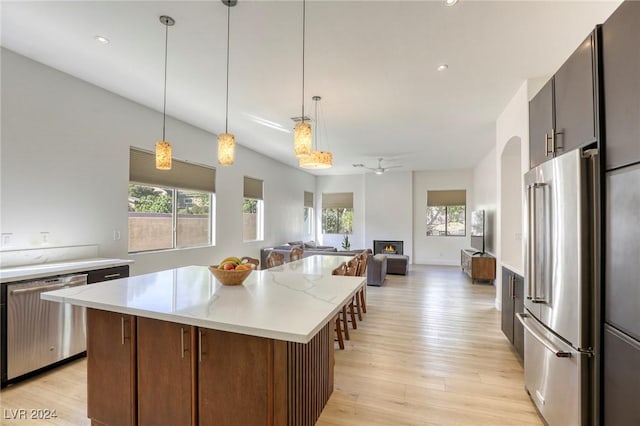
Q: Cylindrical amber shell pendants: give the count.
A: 3